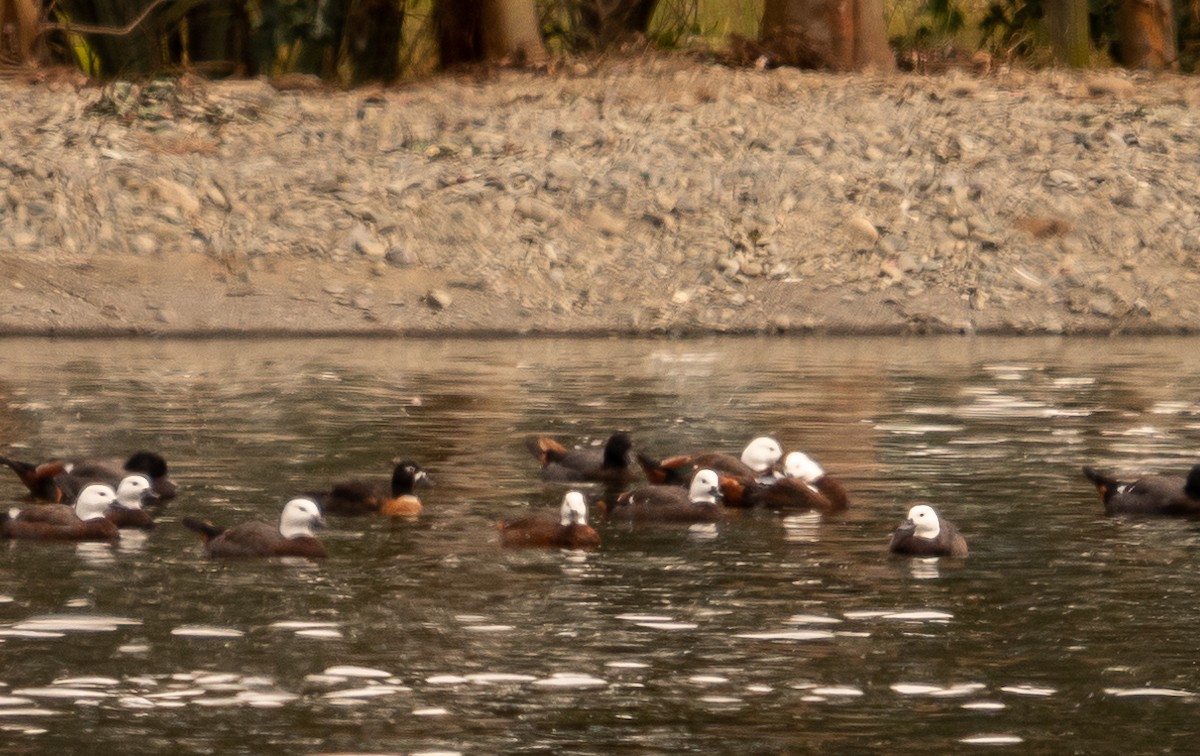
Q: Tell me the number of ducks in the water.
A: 12